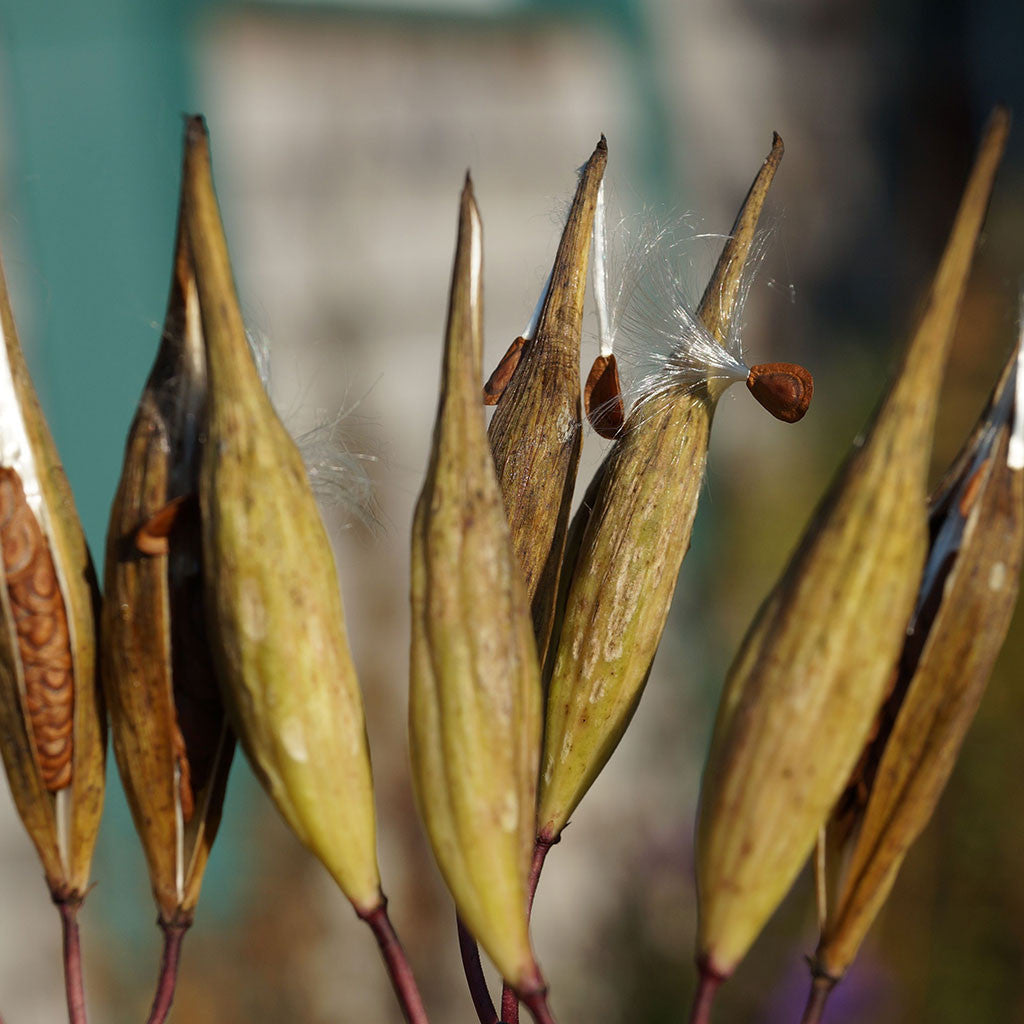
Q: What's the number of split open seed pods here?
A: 4